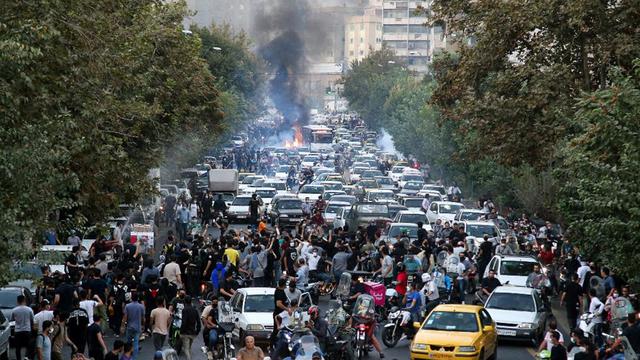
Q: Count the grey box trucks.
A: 1